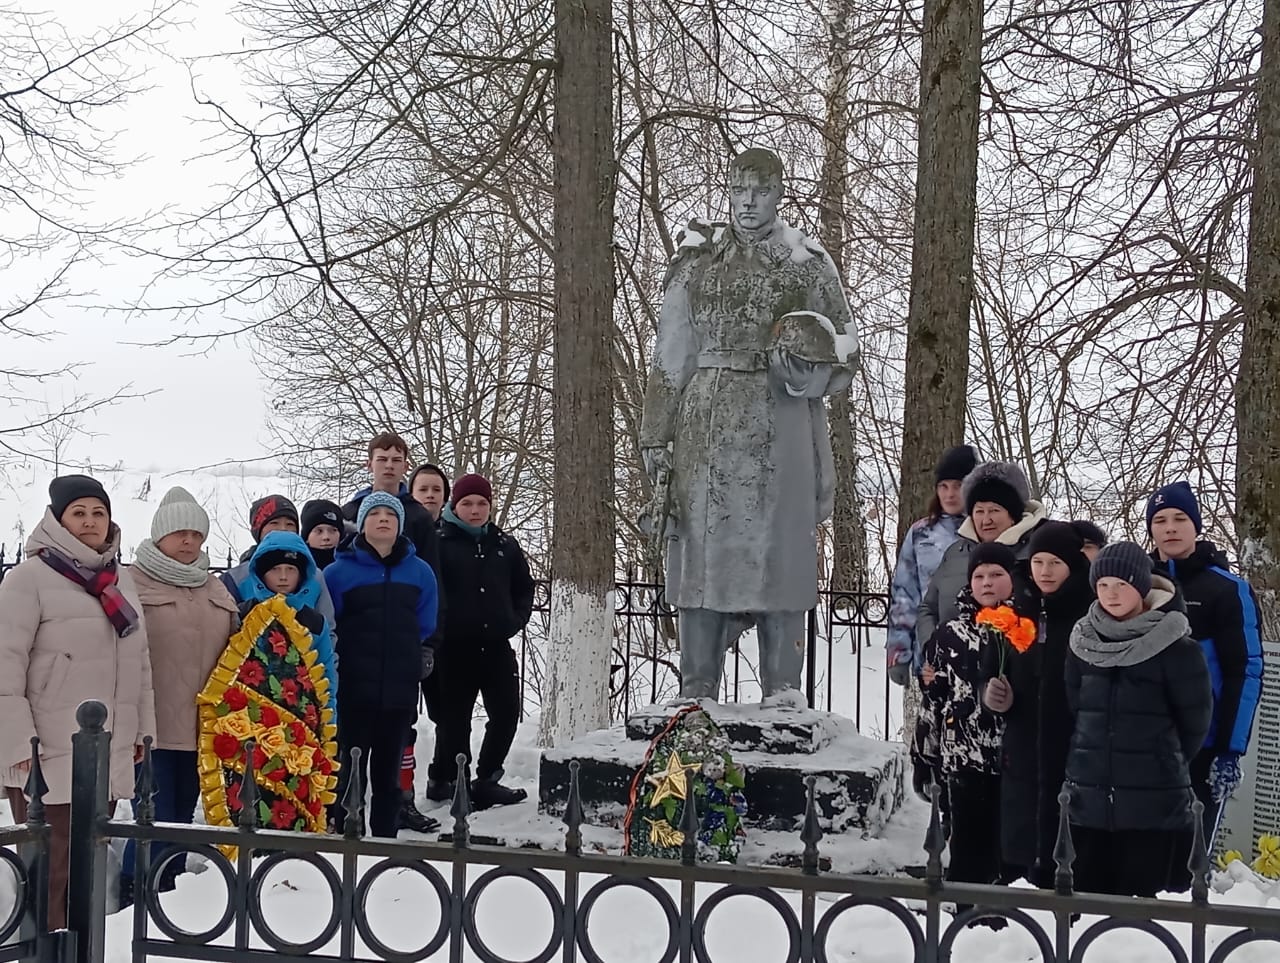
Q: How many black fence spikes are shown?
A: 11